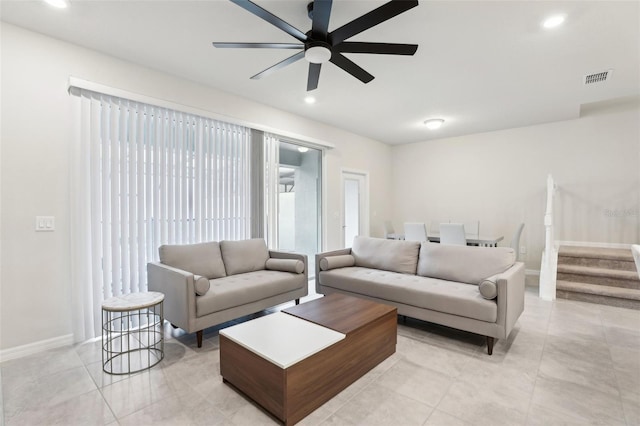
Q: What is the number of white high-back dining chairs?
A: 6